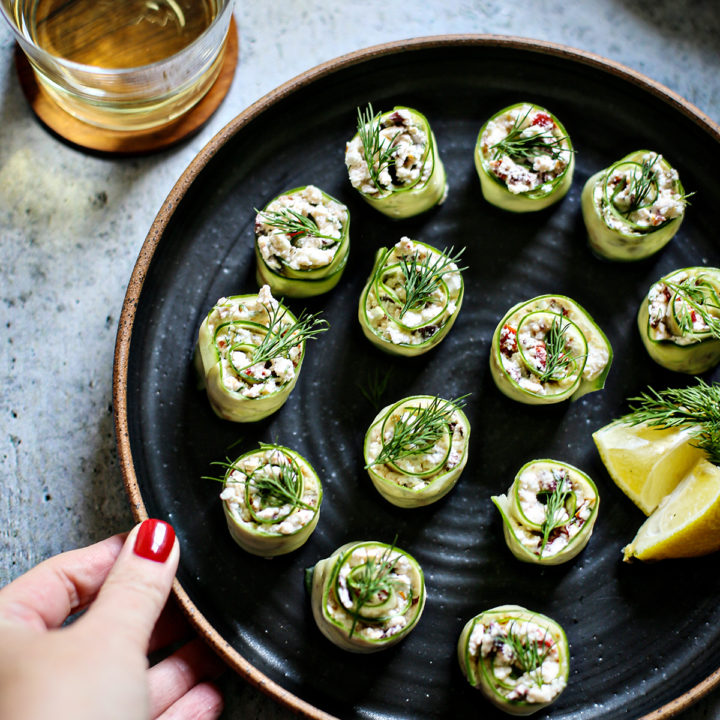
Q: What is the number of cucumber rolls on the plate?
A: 13